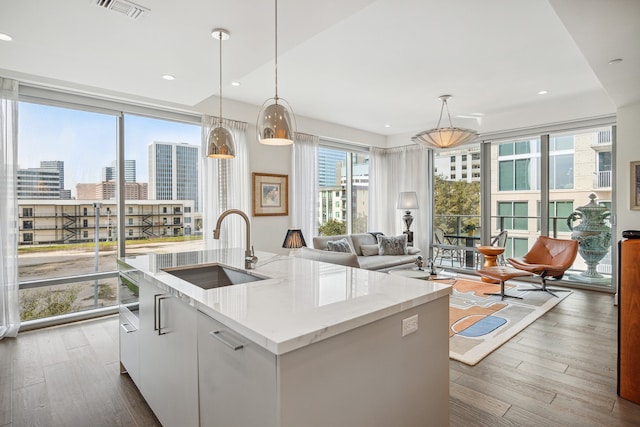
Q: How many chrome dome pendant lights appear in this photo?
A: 2